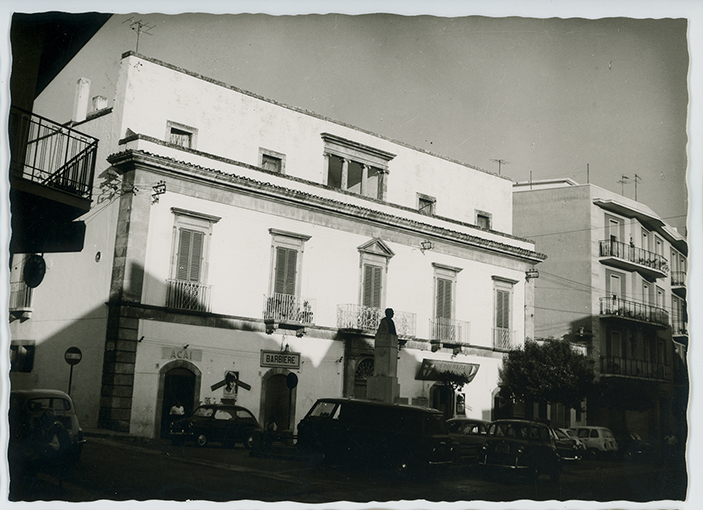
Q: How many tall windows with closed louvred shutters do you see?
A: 5